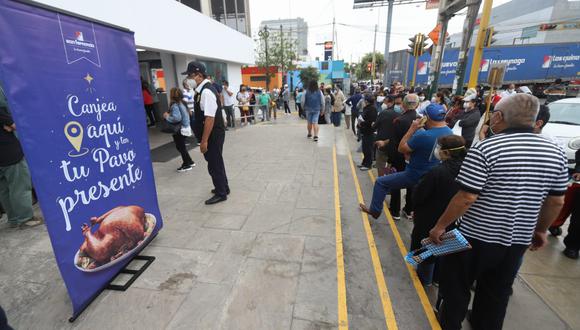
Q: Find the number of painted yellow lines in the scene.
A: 3